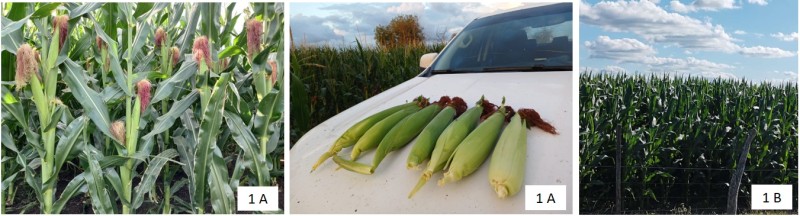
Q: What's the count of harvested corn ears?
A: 7